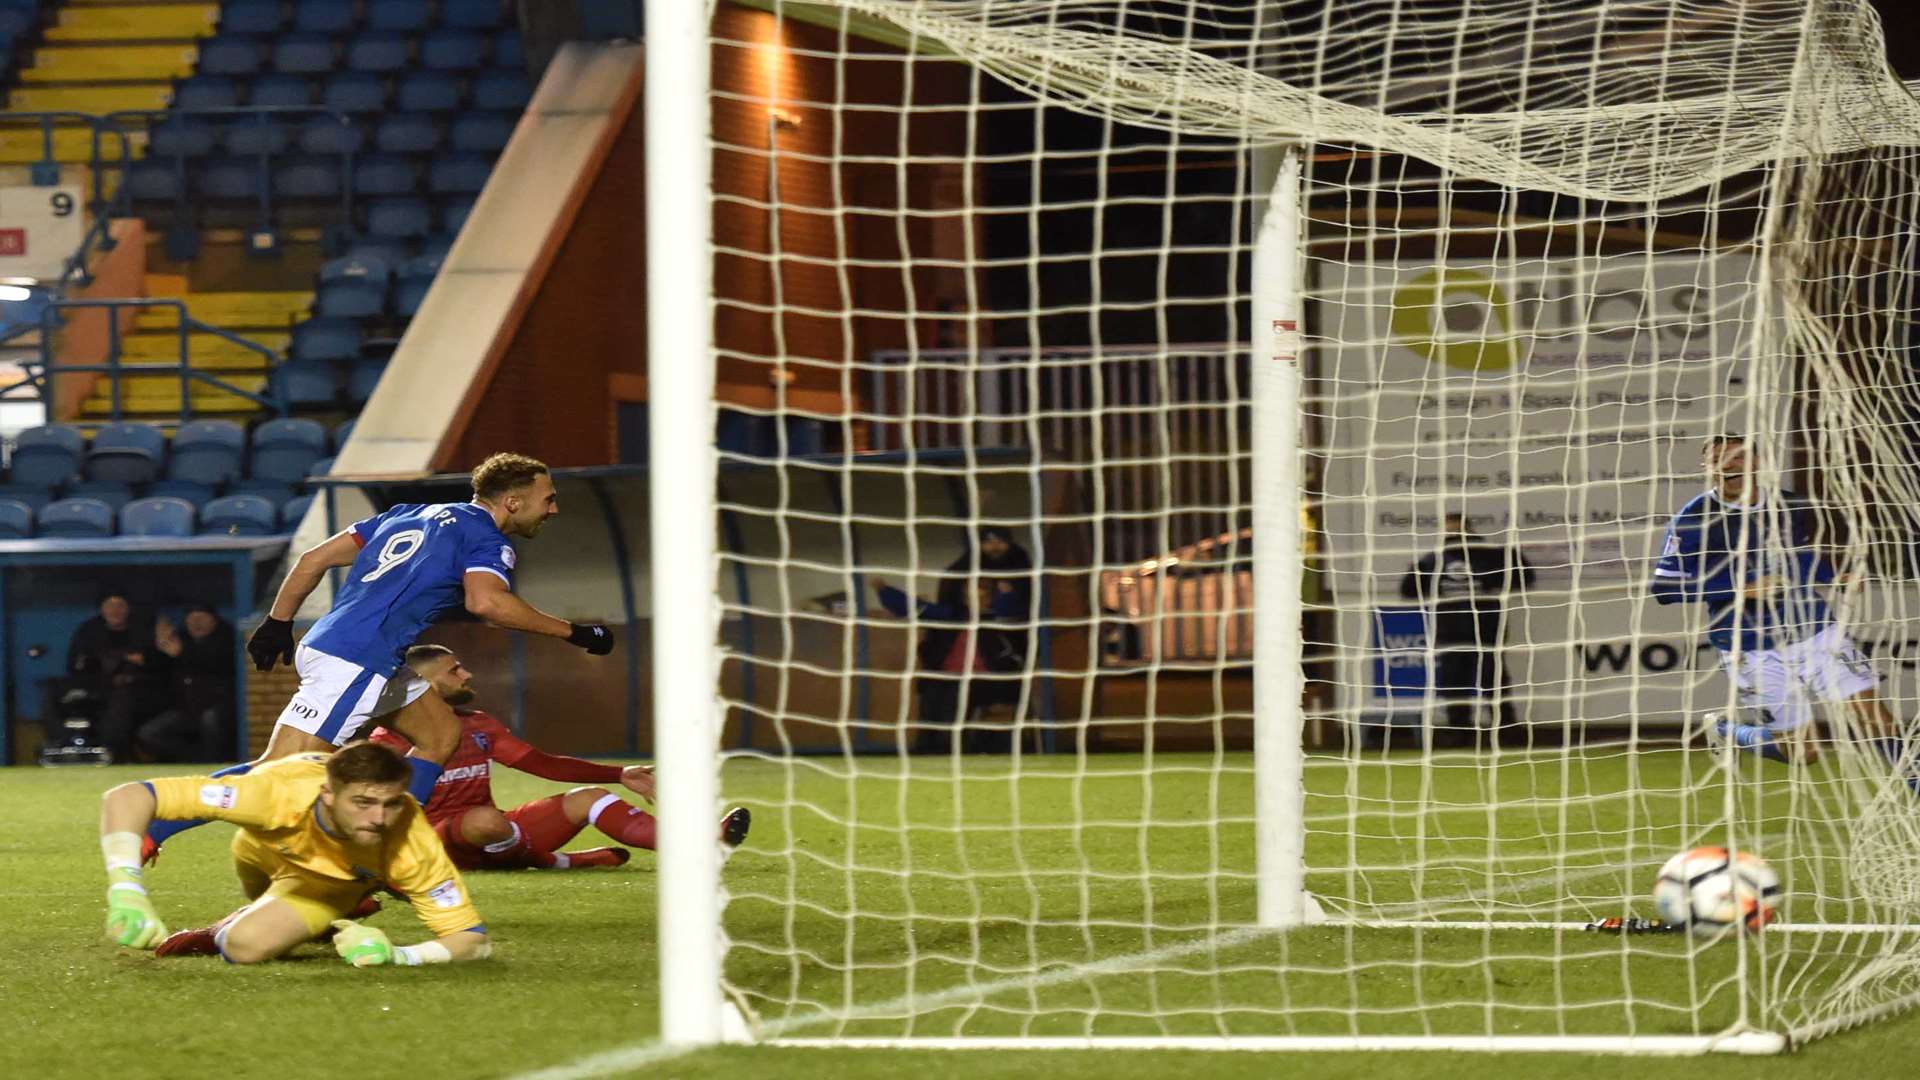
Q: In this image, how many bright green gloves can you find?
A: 2